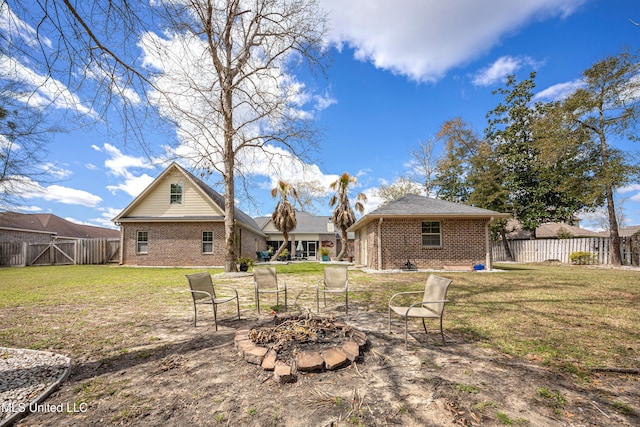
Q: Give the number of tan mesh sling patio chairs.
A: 4